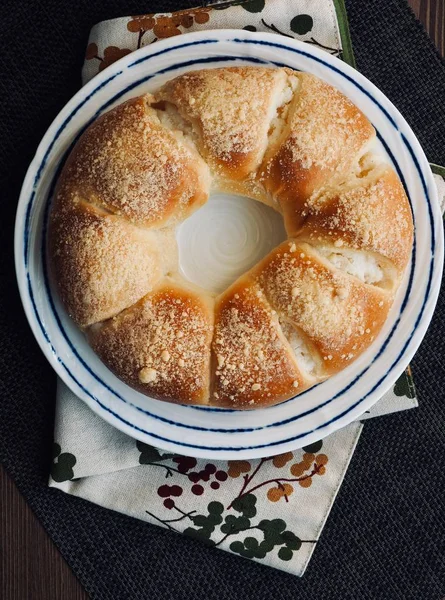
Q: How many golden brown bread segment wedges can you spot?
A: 8